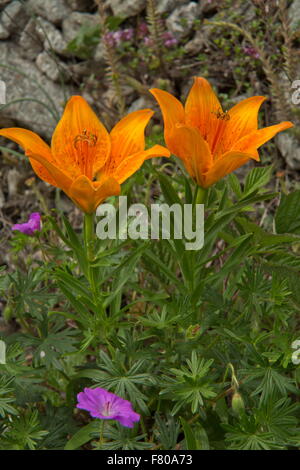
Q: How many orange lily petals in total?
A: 12